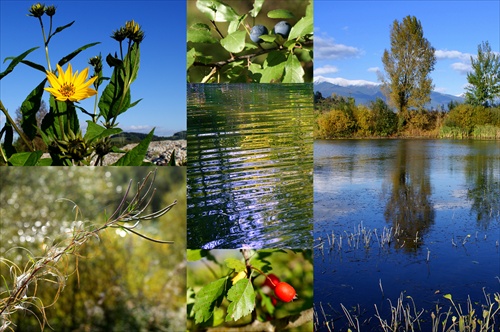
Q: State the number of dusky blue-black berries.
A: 2